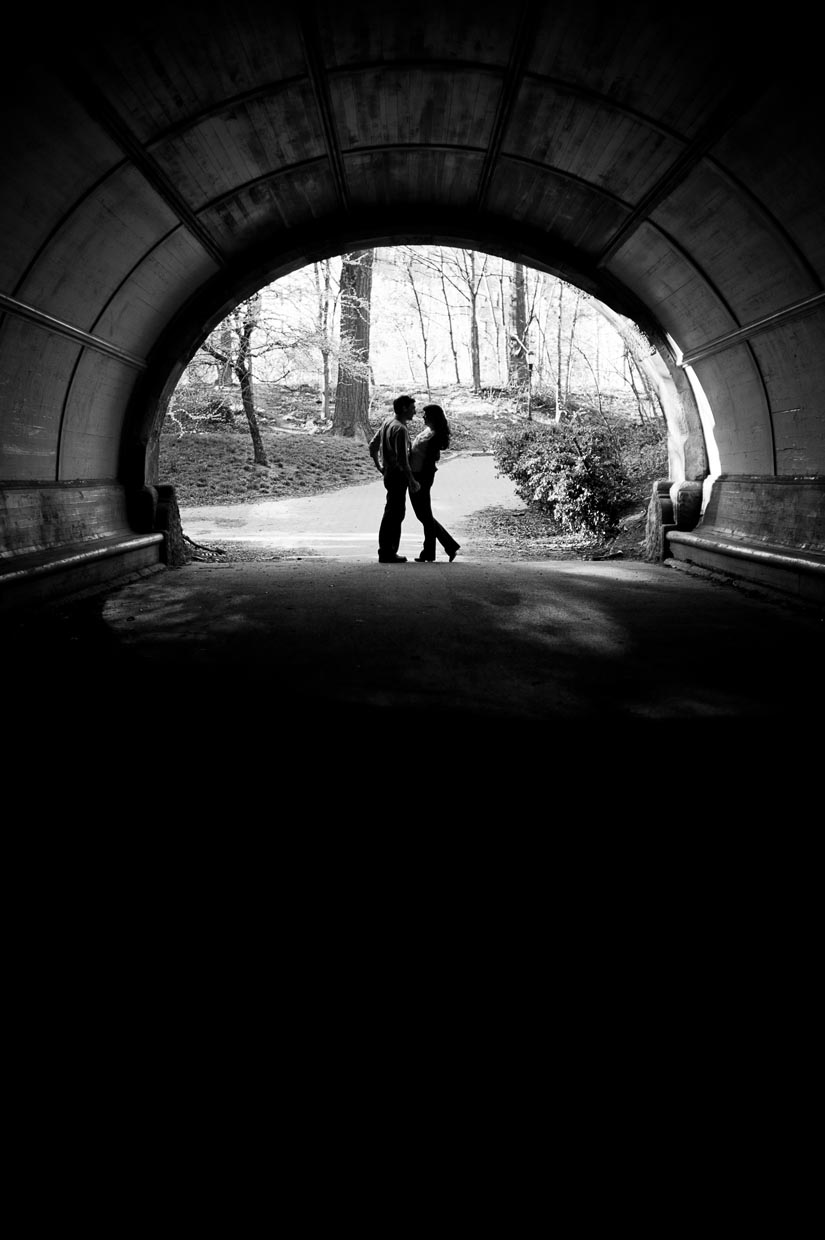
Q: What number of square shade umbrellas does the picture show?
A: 0